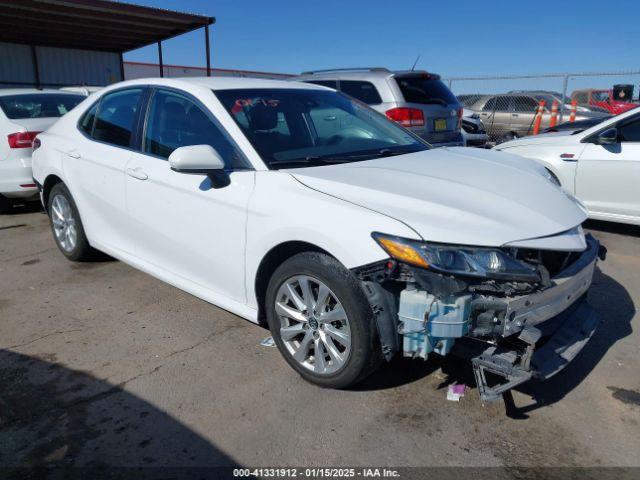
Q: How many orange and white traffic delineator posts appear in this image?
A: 3